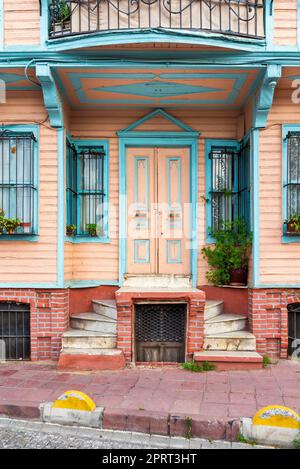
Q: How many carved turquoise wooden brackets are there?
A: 2